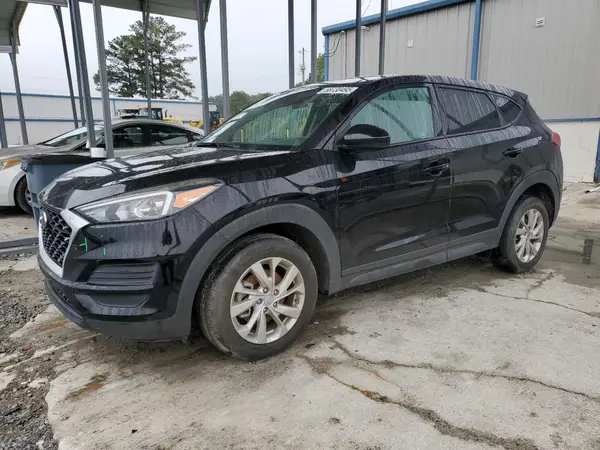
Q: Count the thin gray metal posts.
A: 13